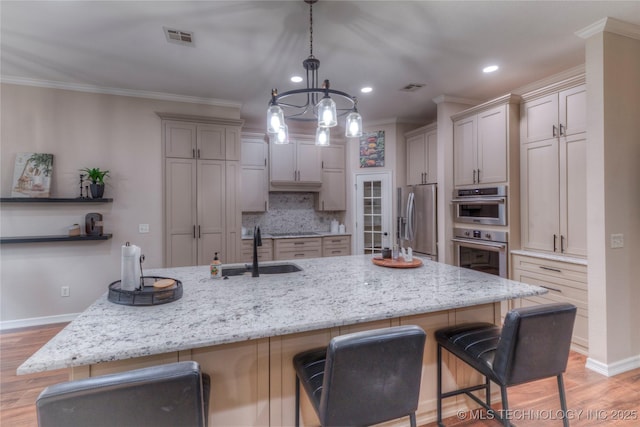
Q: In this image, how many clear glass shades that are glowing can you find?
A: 5